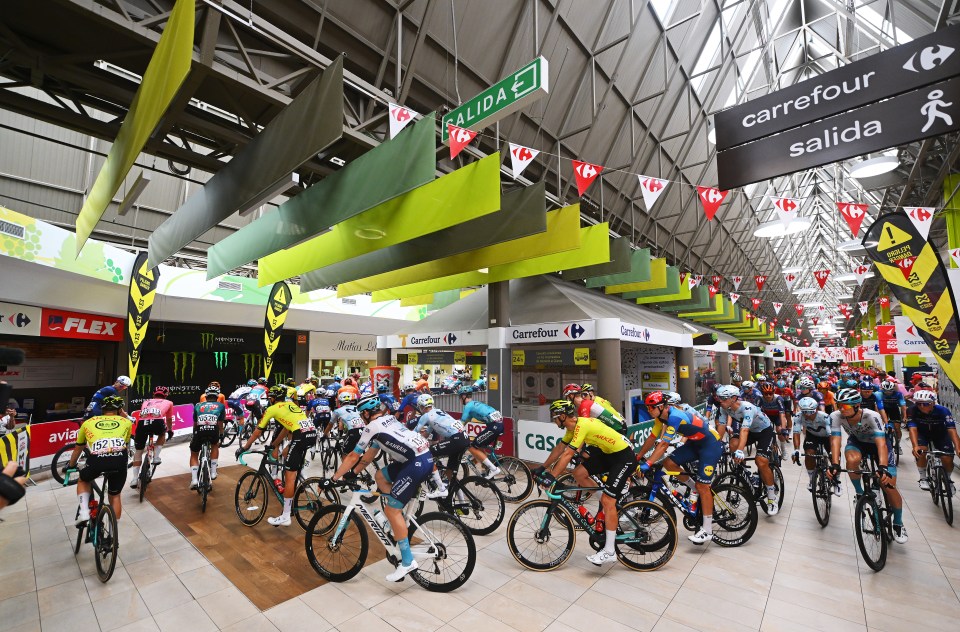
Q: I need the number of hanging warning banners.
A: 3